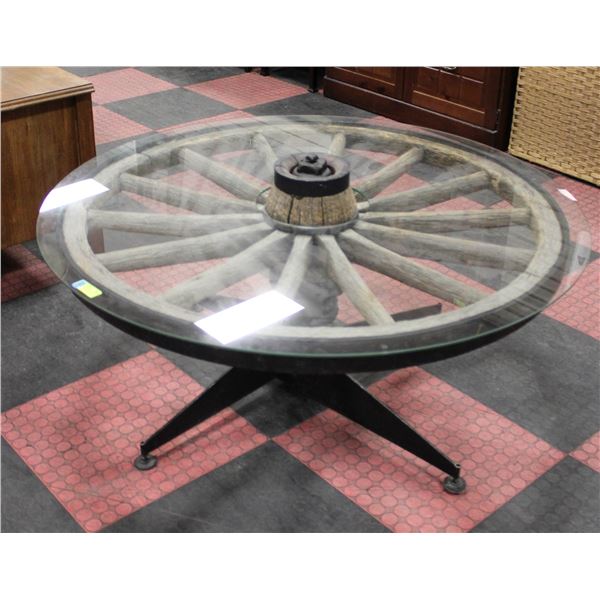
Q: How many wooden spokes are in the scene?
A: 14